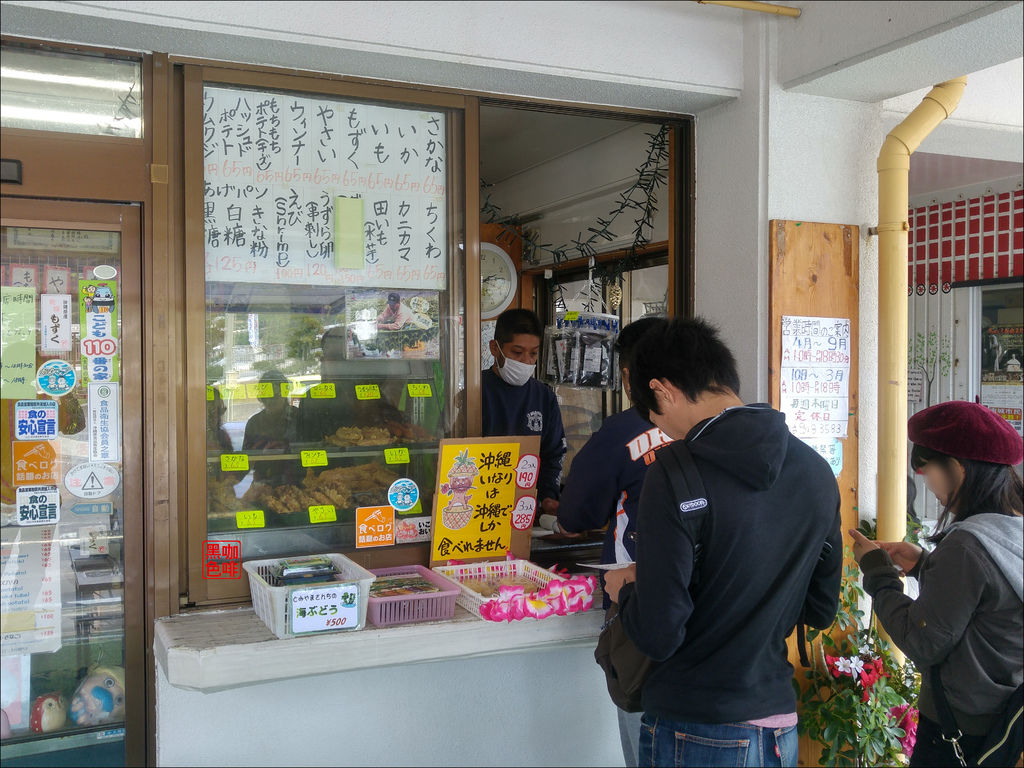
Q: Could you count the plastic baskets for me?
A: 3